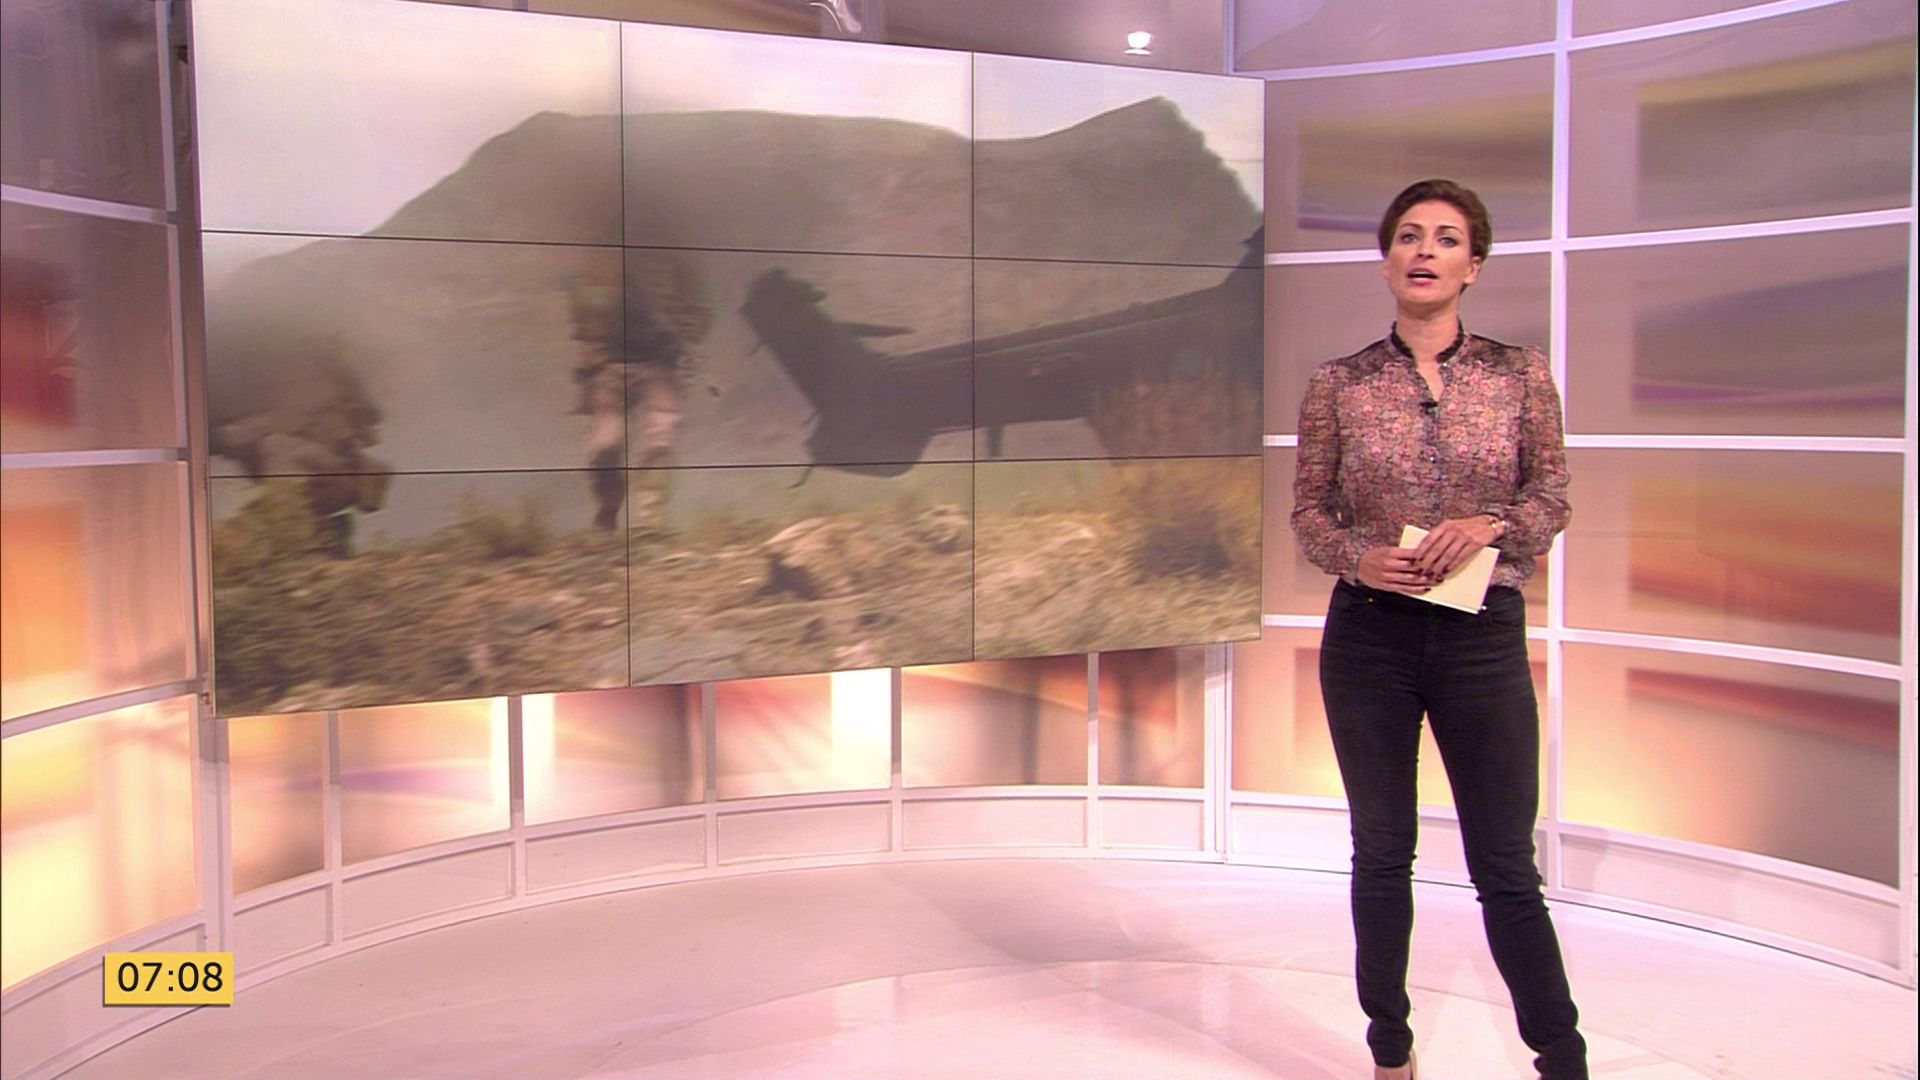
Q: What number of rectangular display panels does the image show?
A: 9